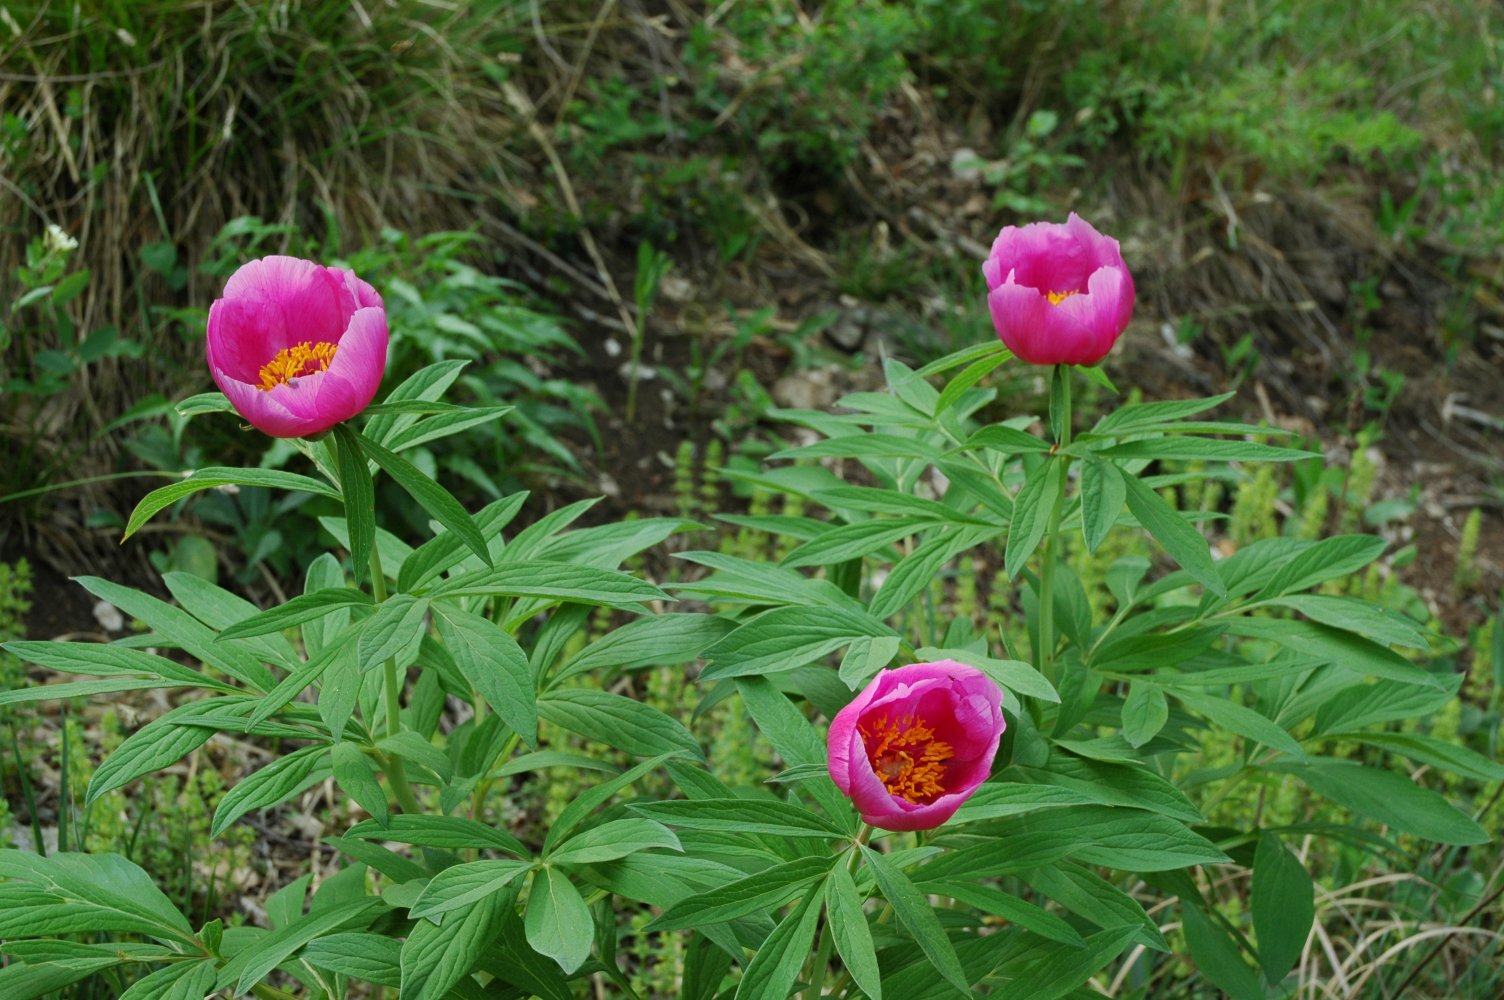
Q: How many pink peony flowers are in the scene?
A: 3